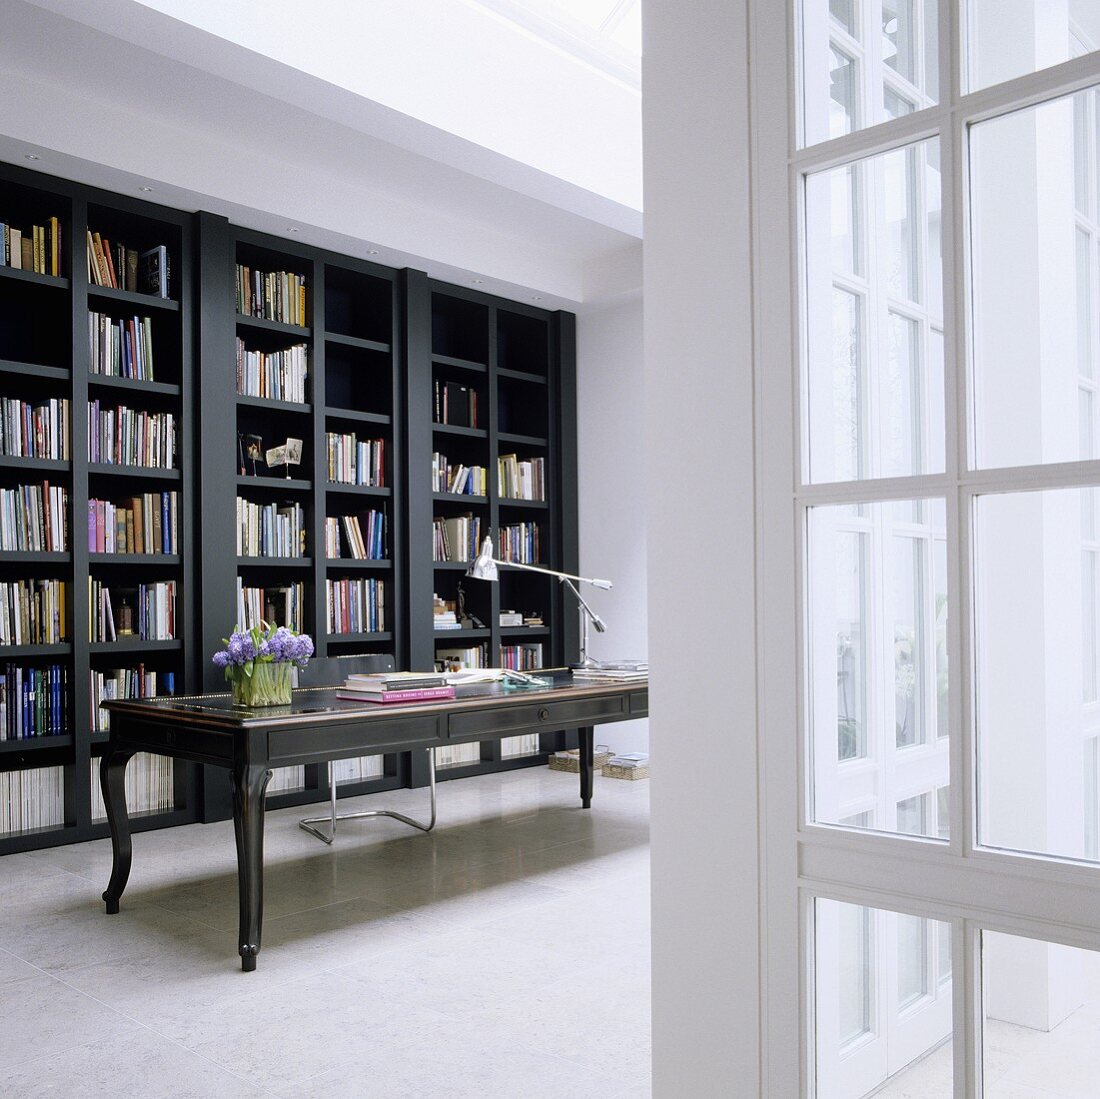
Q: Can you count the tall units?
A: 3